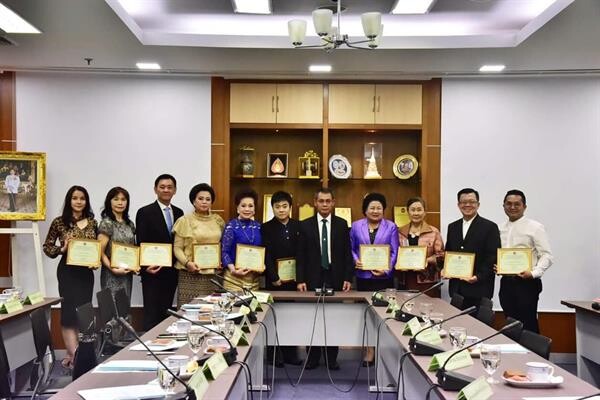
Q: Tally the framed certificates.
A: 10